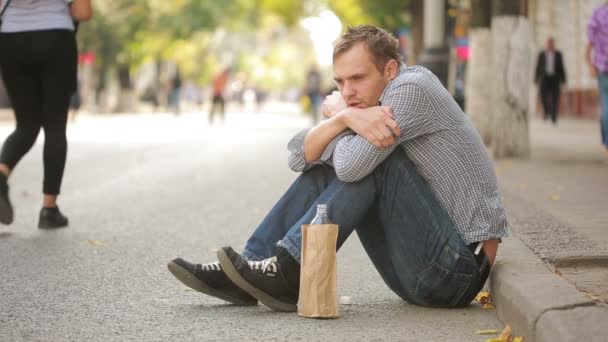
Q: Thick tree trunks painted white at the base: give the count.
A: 2